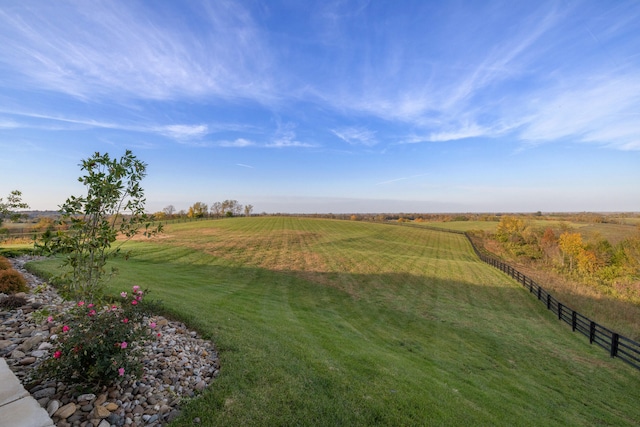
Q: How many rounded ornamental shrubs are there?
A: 2